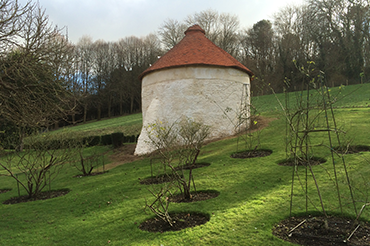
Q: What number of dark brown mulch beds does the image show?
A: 11